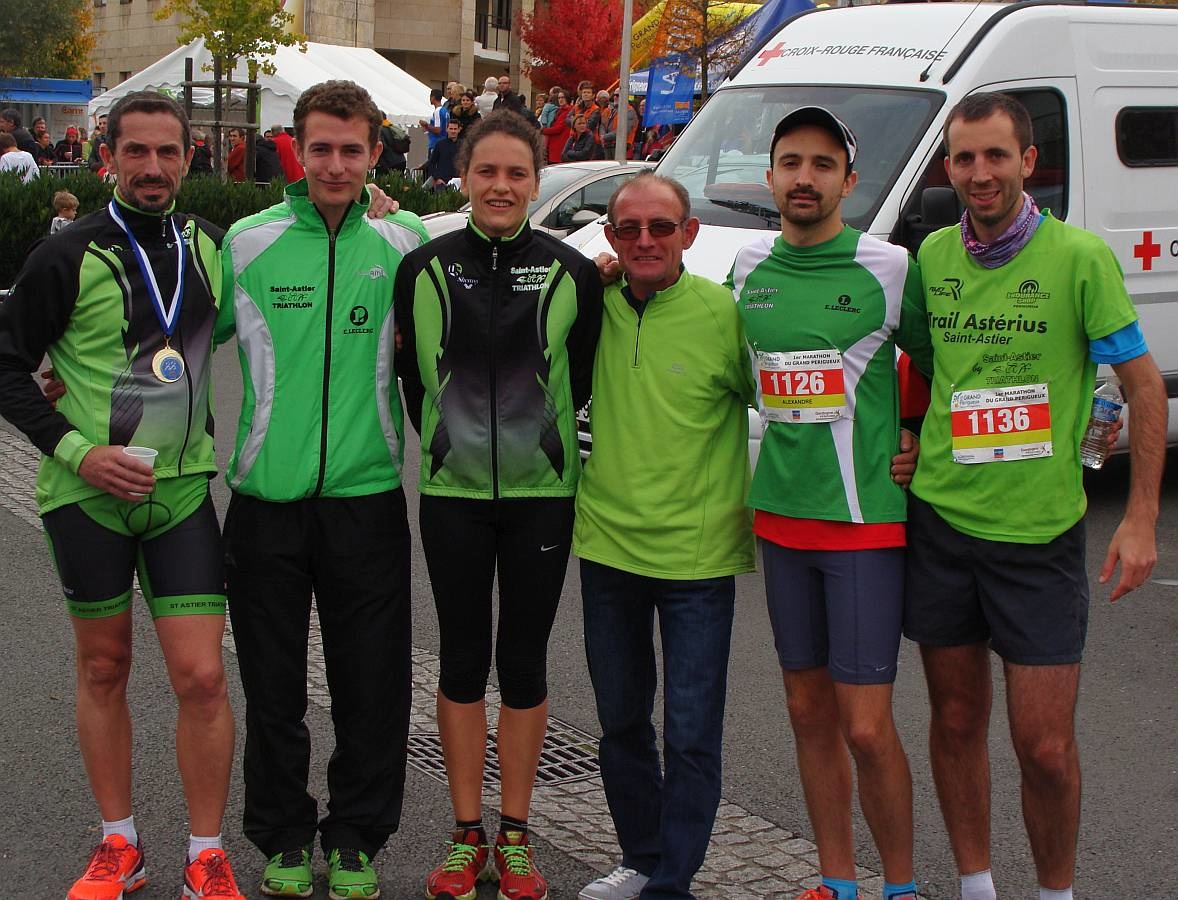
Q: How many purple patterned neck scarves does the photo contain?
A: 1